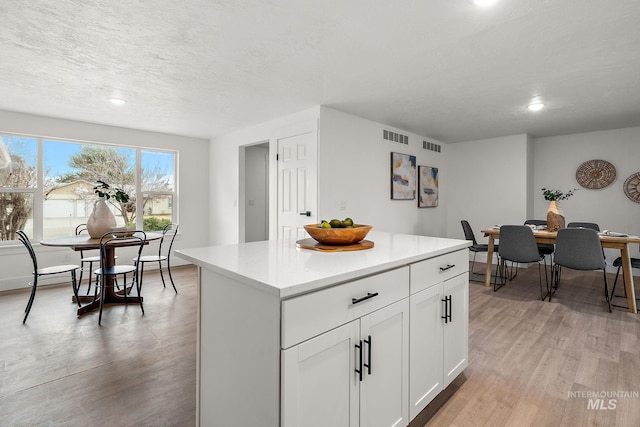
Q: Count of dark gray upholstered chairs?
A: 6